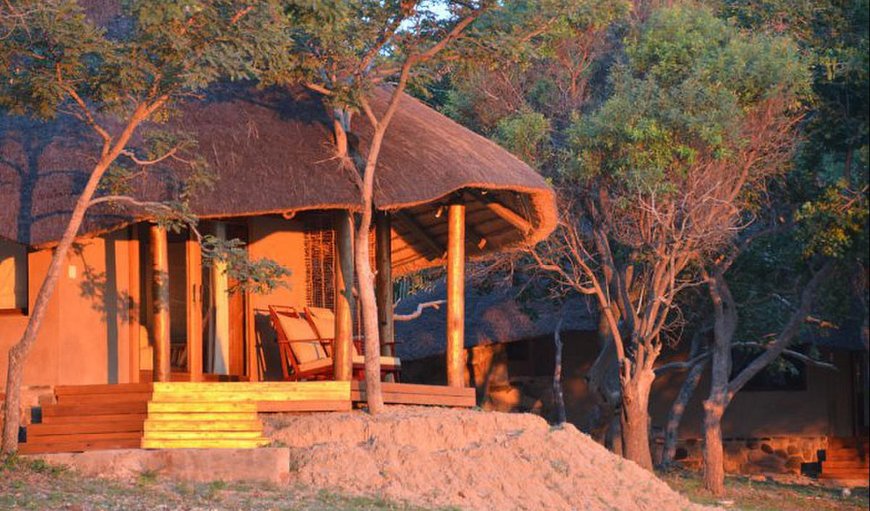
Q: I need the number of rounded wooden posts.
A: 4